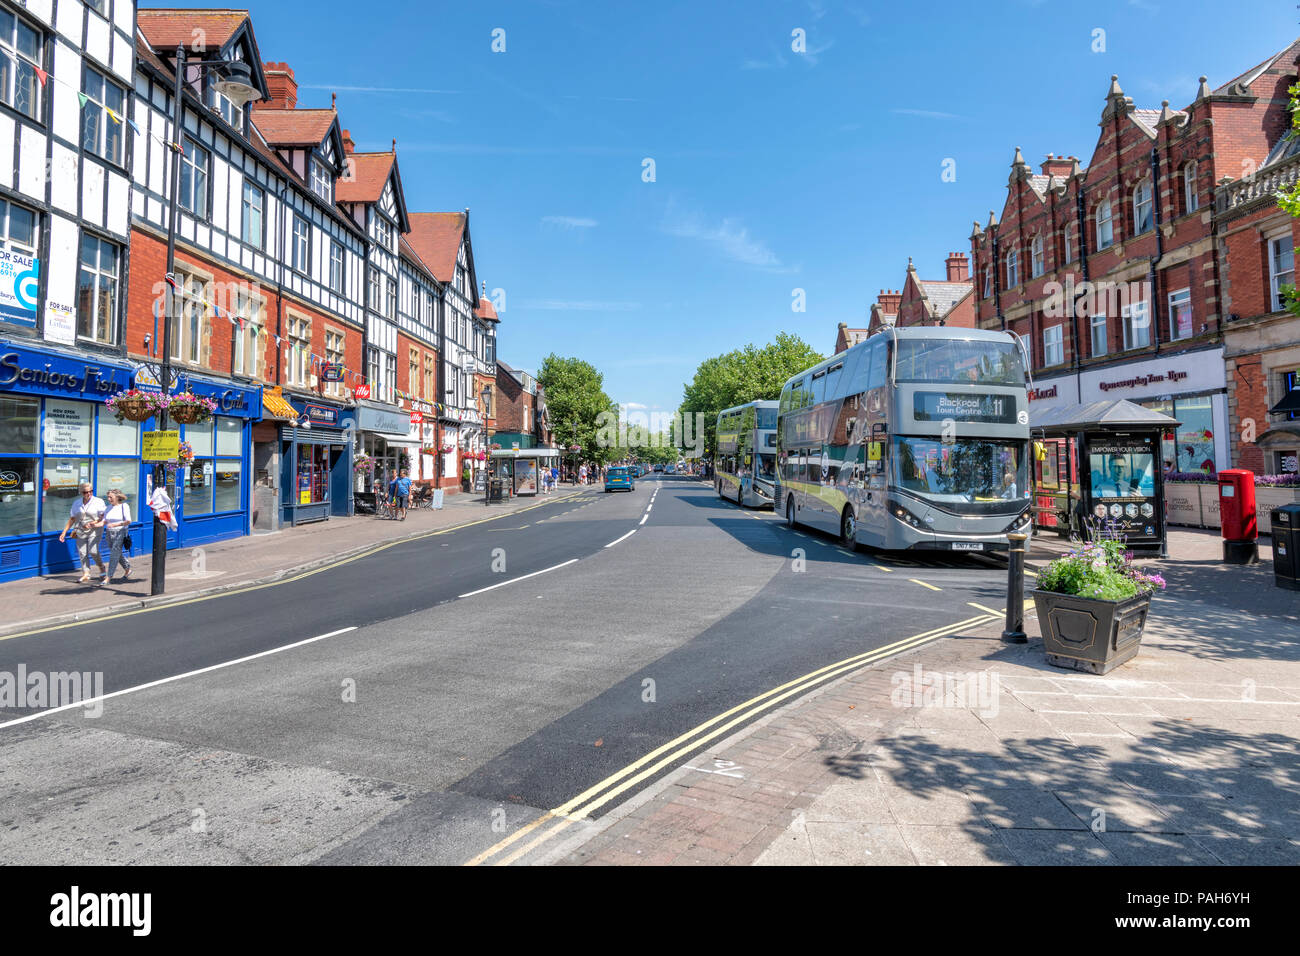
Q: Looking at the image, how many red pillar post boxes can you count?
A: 1